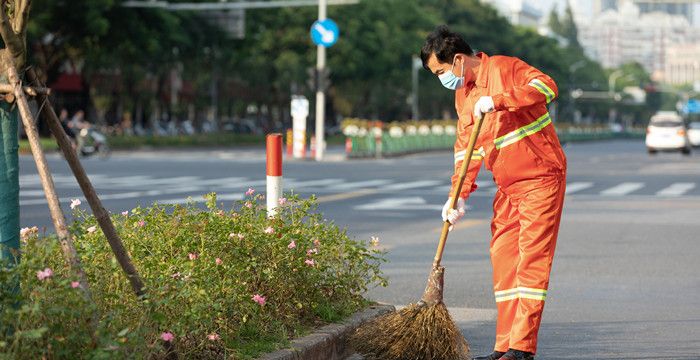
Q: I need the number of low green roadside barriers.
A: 1